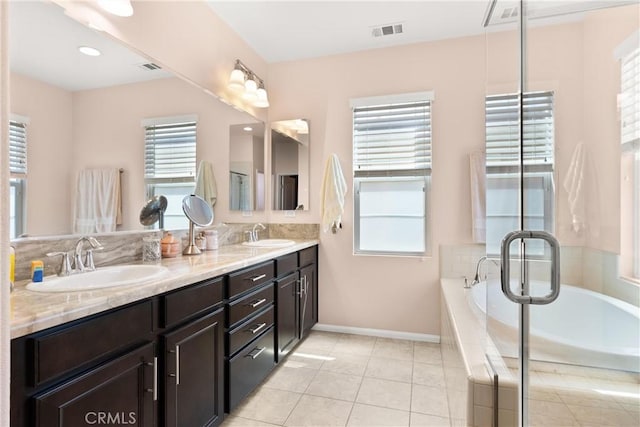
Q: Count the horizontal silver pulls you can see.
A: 4